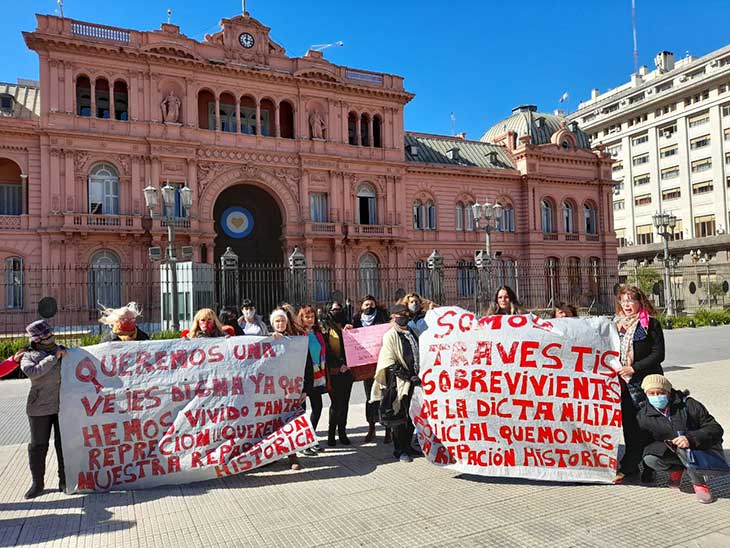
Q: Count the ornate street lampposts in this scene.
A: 3